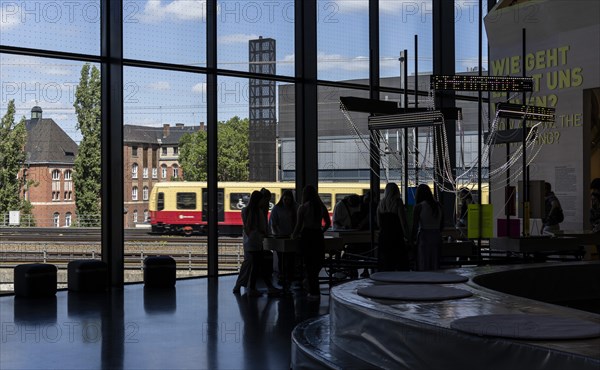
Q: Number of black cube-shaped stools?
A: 3